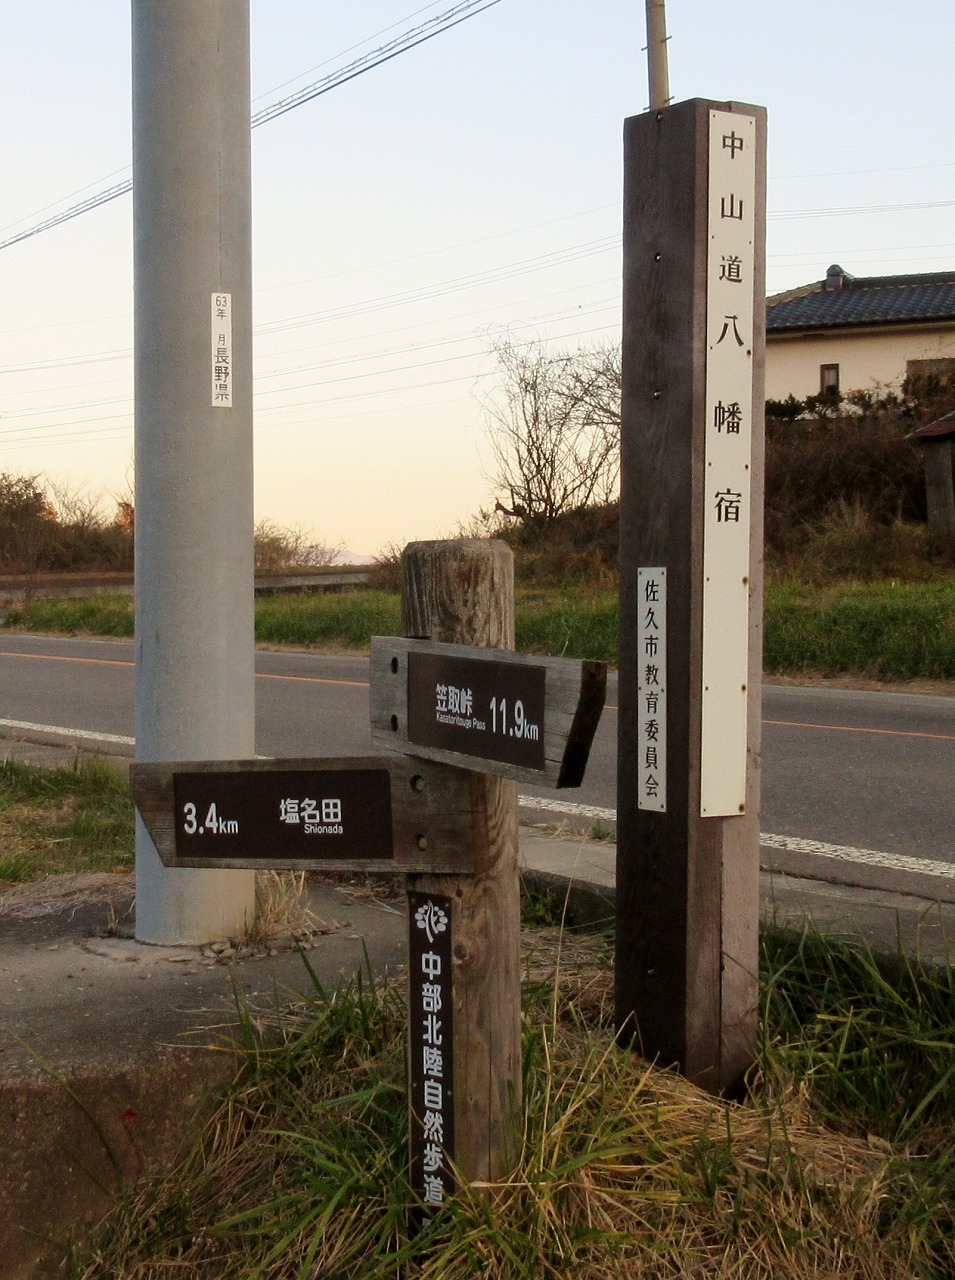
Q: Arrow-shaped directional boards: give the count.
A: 2